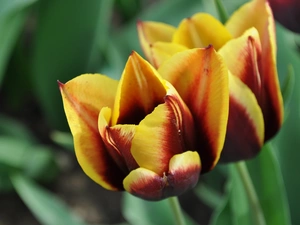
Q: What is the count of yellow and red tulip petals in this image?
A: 12